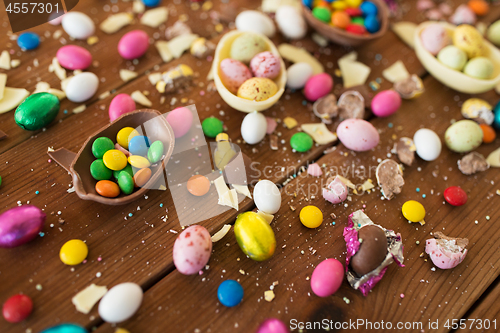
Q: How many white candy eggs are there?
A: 9